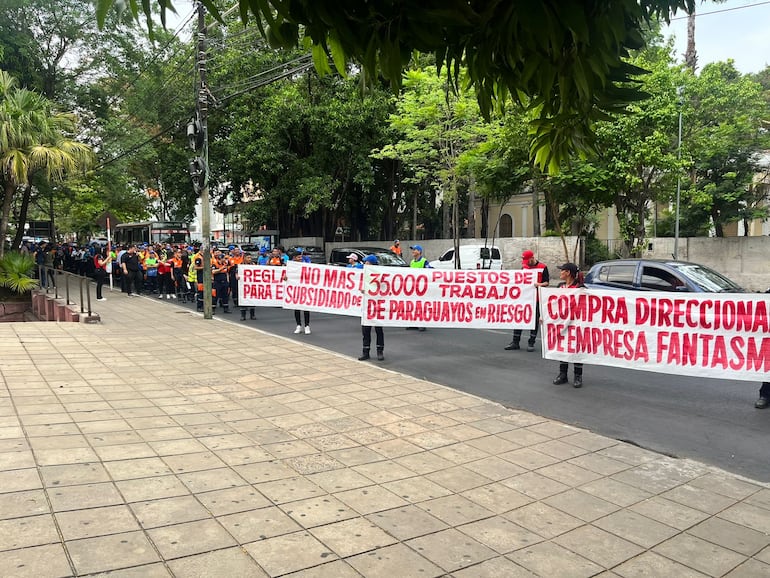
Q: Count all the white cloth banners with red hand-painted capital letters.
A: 4